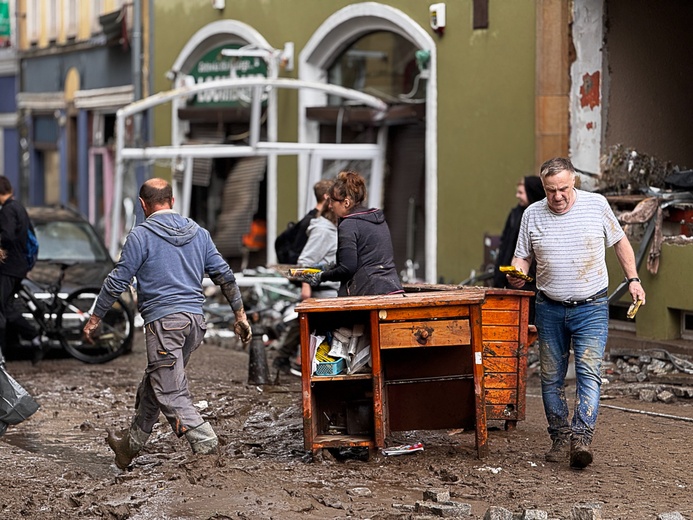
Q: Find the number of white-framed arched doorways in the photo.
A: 2